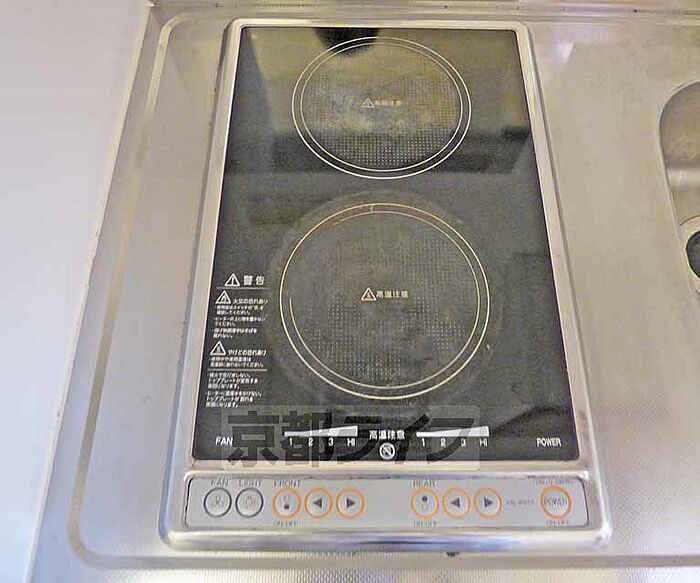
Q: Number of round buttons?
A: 9